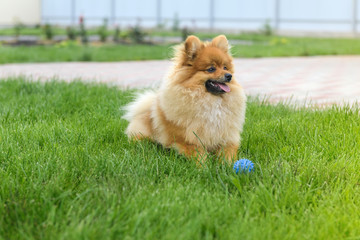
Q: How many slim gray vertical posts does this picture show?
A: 6